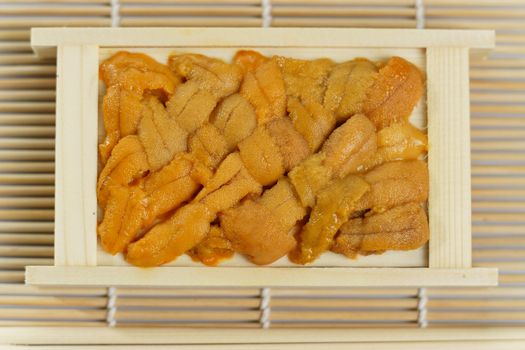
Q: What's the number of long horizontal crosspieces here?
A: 2